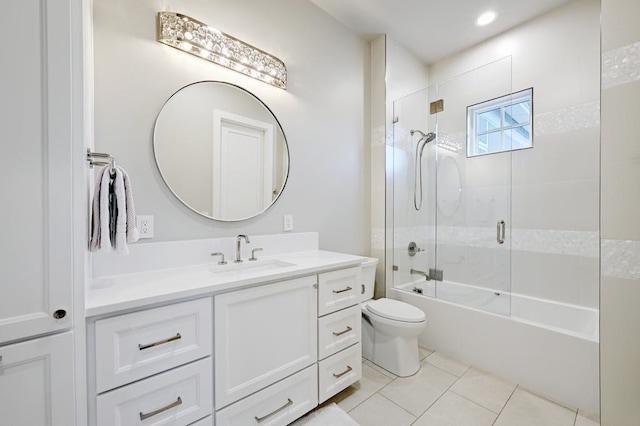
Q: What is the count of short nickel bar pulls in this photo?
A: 3